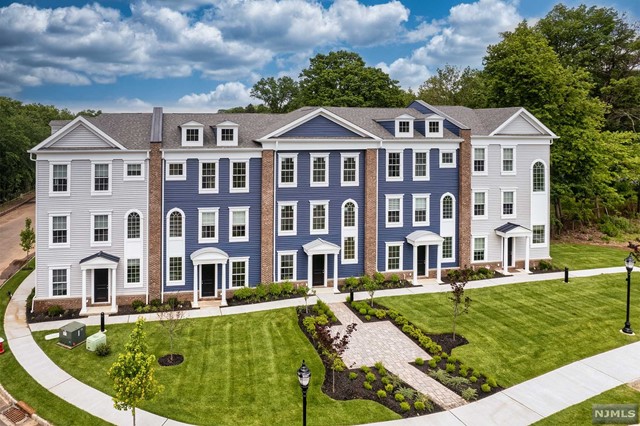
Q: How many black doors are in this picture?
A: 5